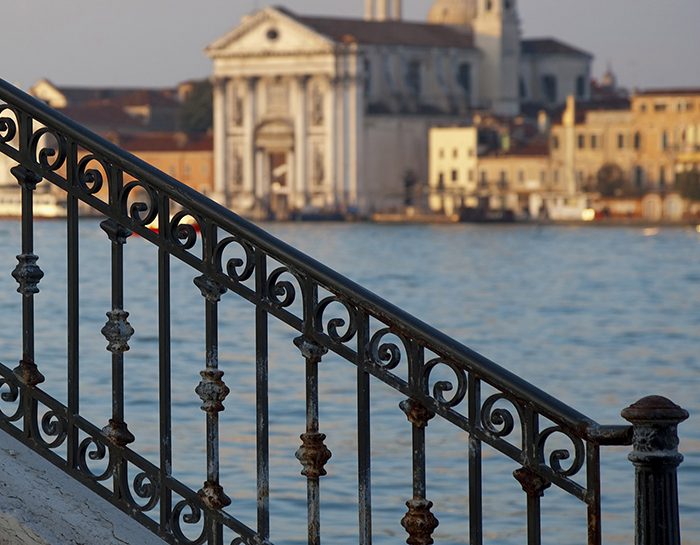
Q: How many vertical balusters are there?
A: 12